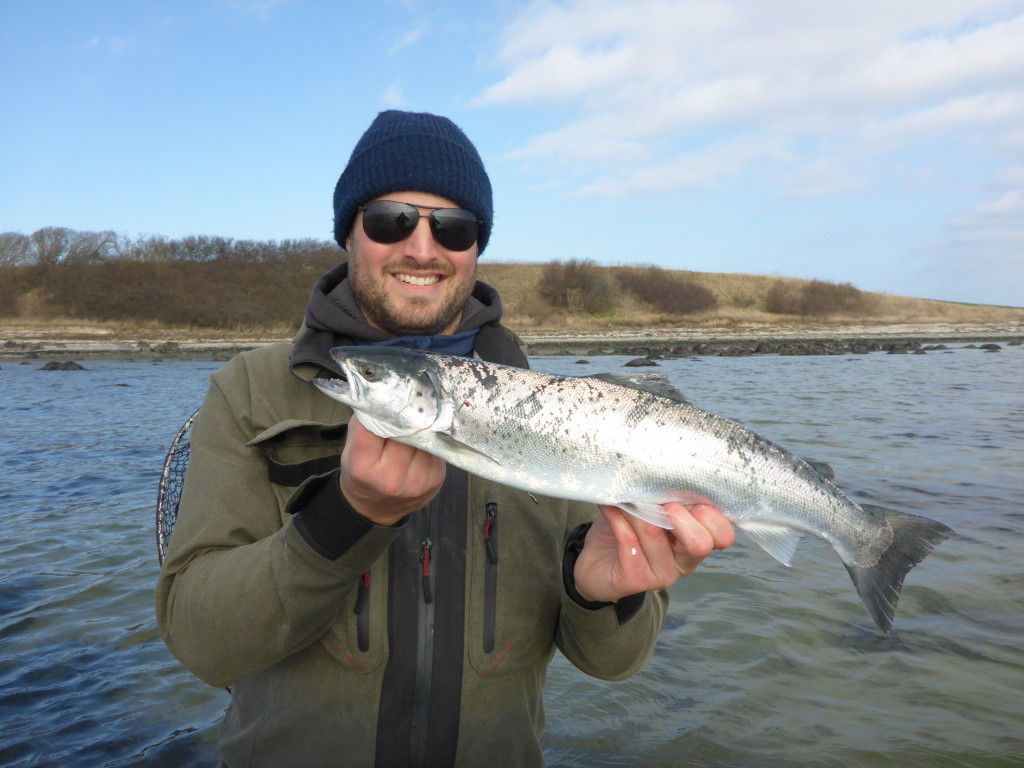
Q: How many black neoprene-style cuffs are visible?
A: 2